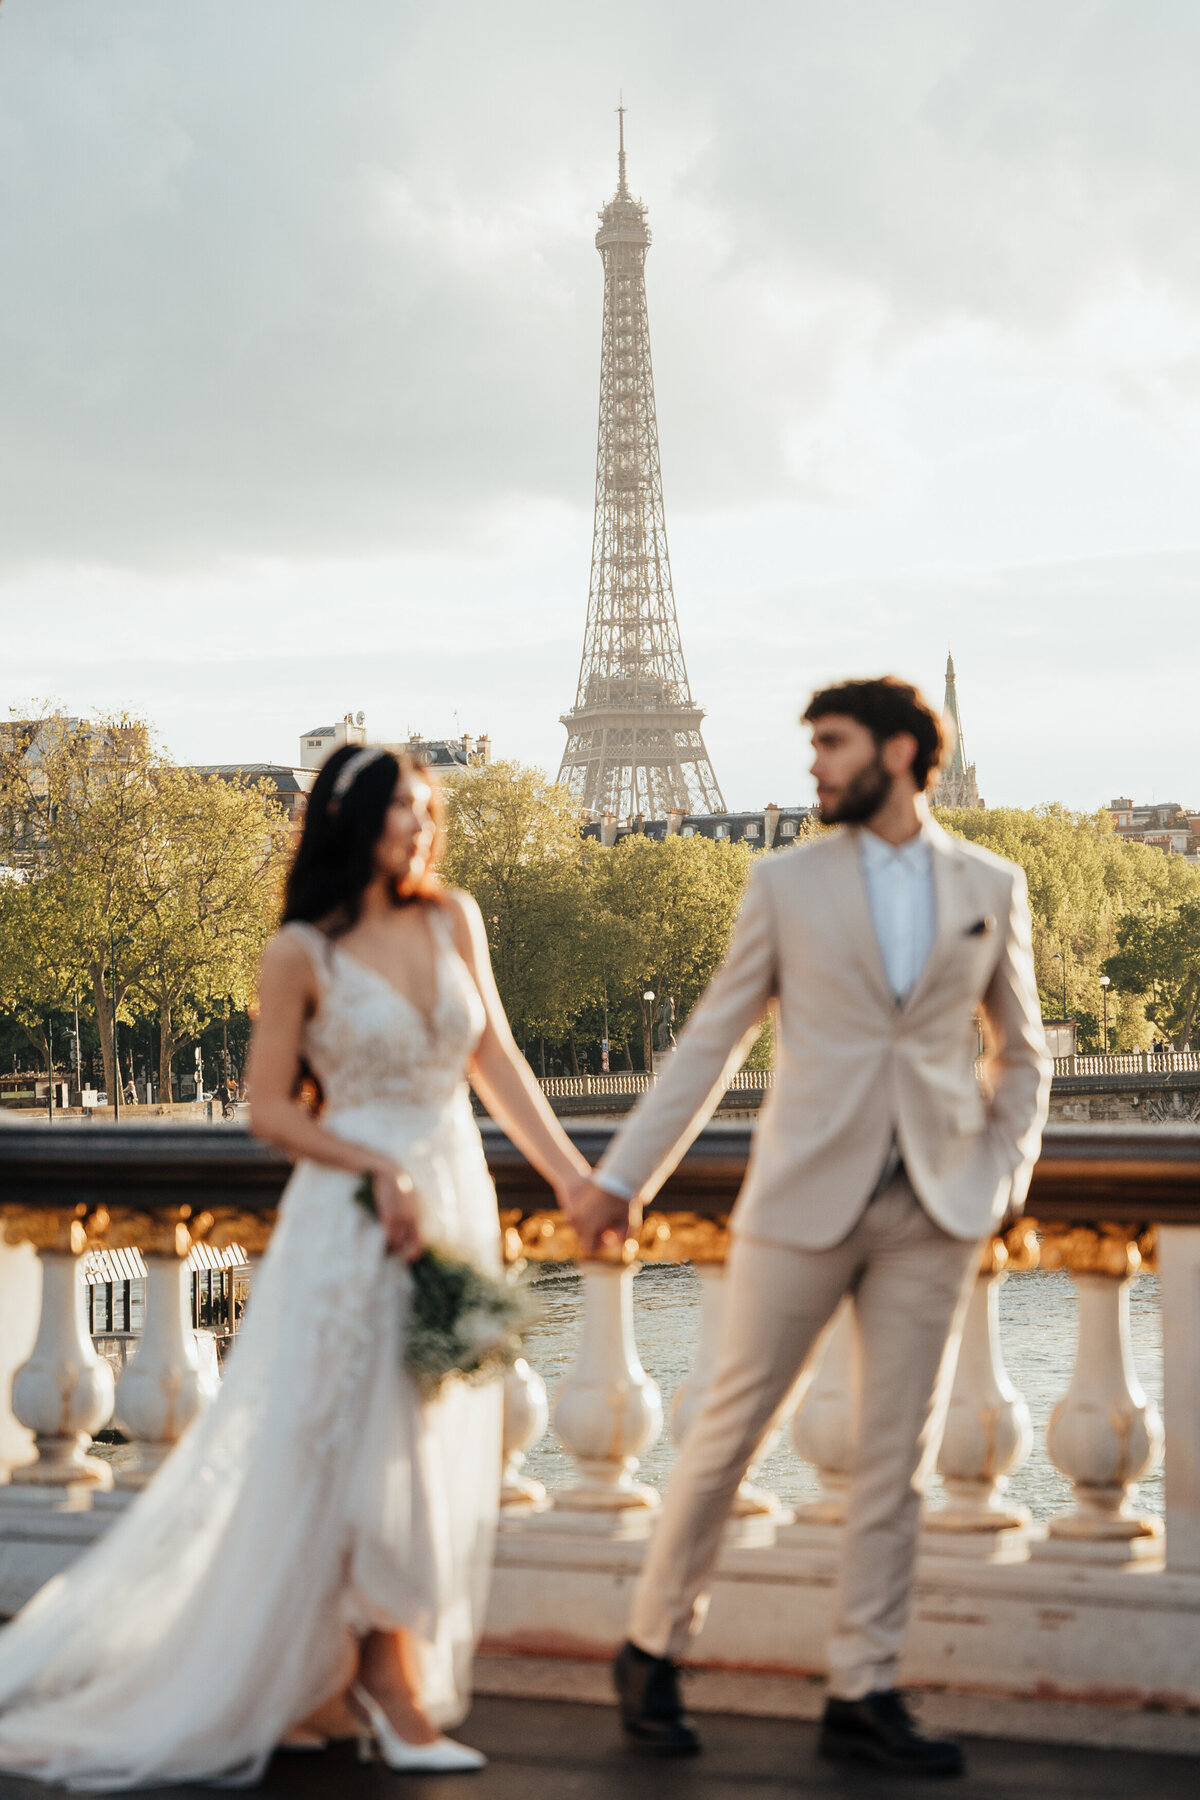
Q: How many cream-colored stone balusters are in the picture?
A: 8